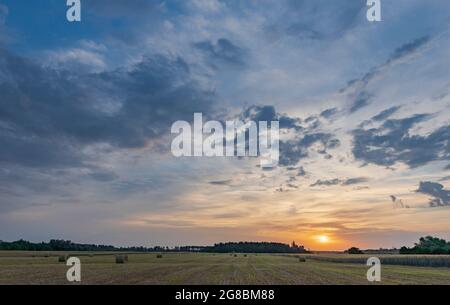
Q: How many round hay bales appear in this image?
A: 6